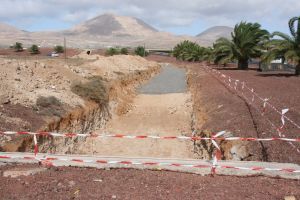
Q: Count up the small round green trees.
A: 6